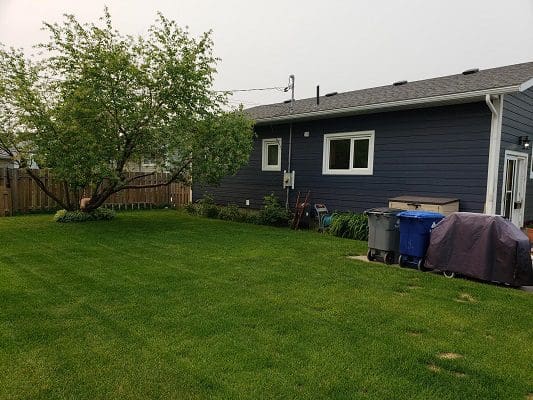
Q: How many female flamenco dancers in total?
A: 0